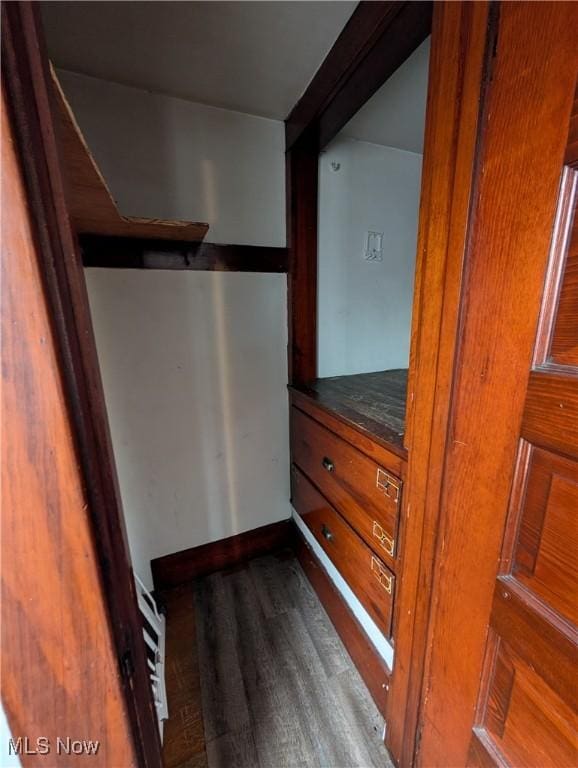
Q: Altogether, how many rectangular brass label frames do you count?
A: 3